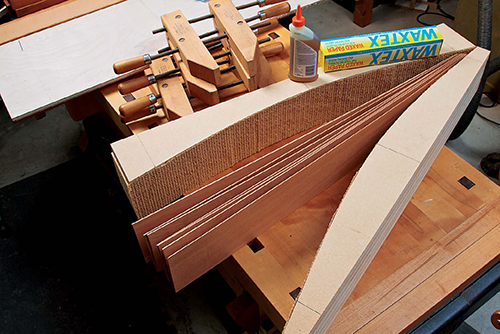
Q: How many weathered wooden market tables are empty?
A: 0